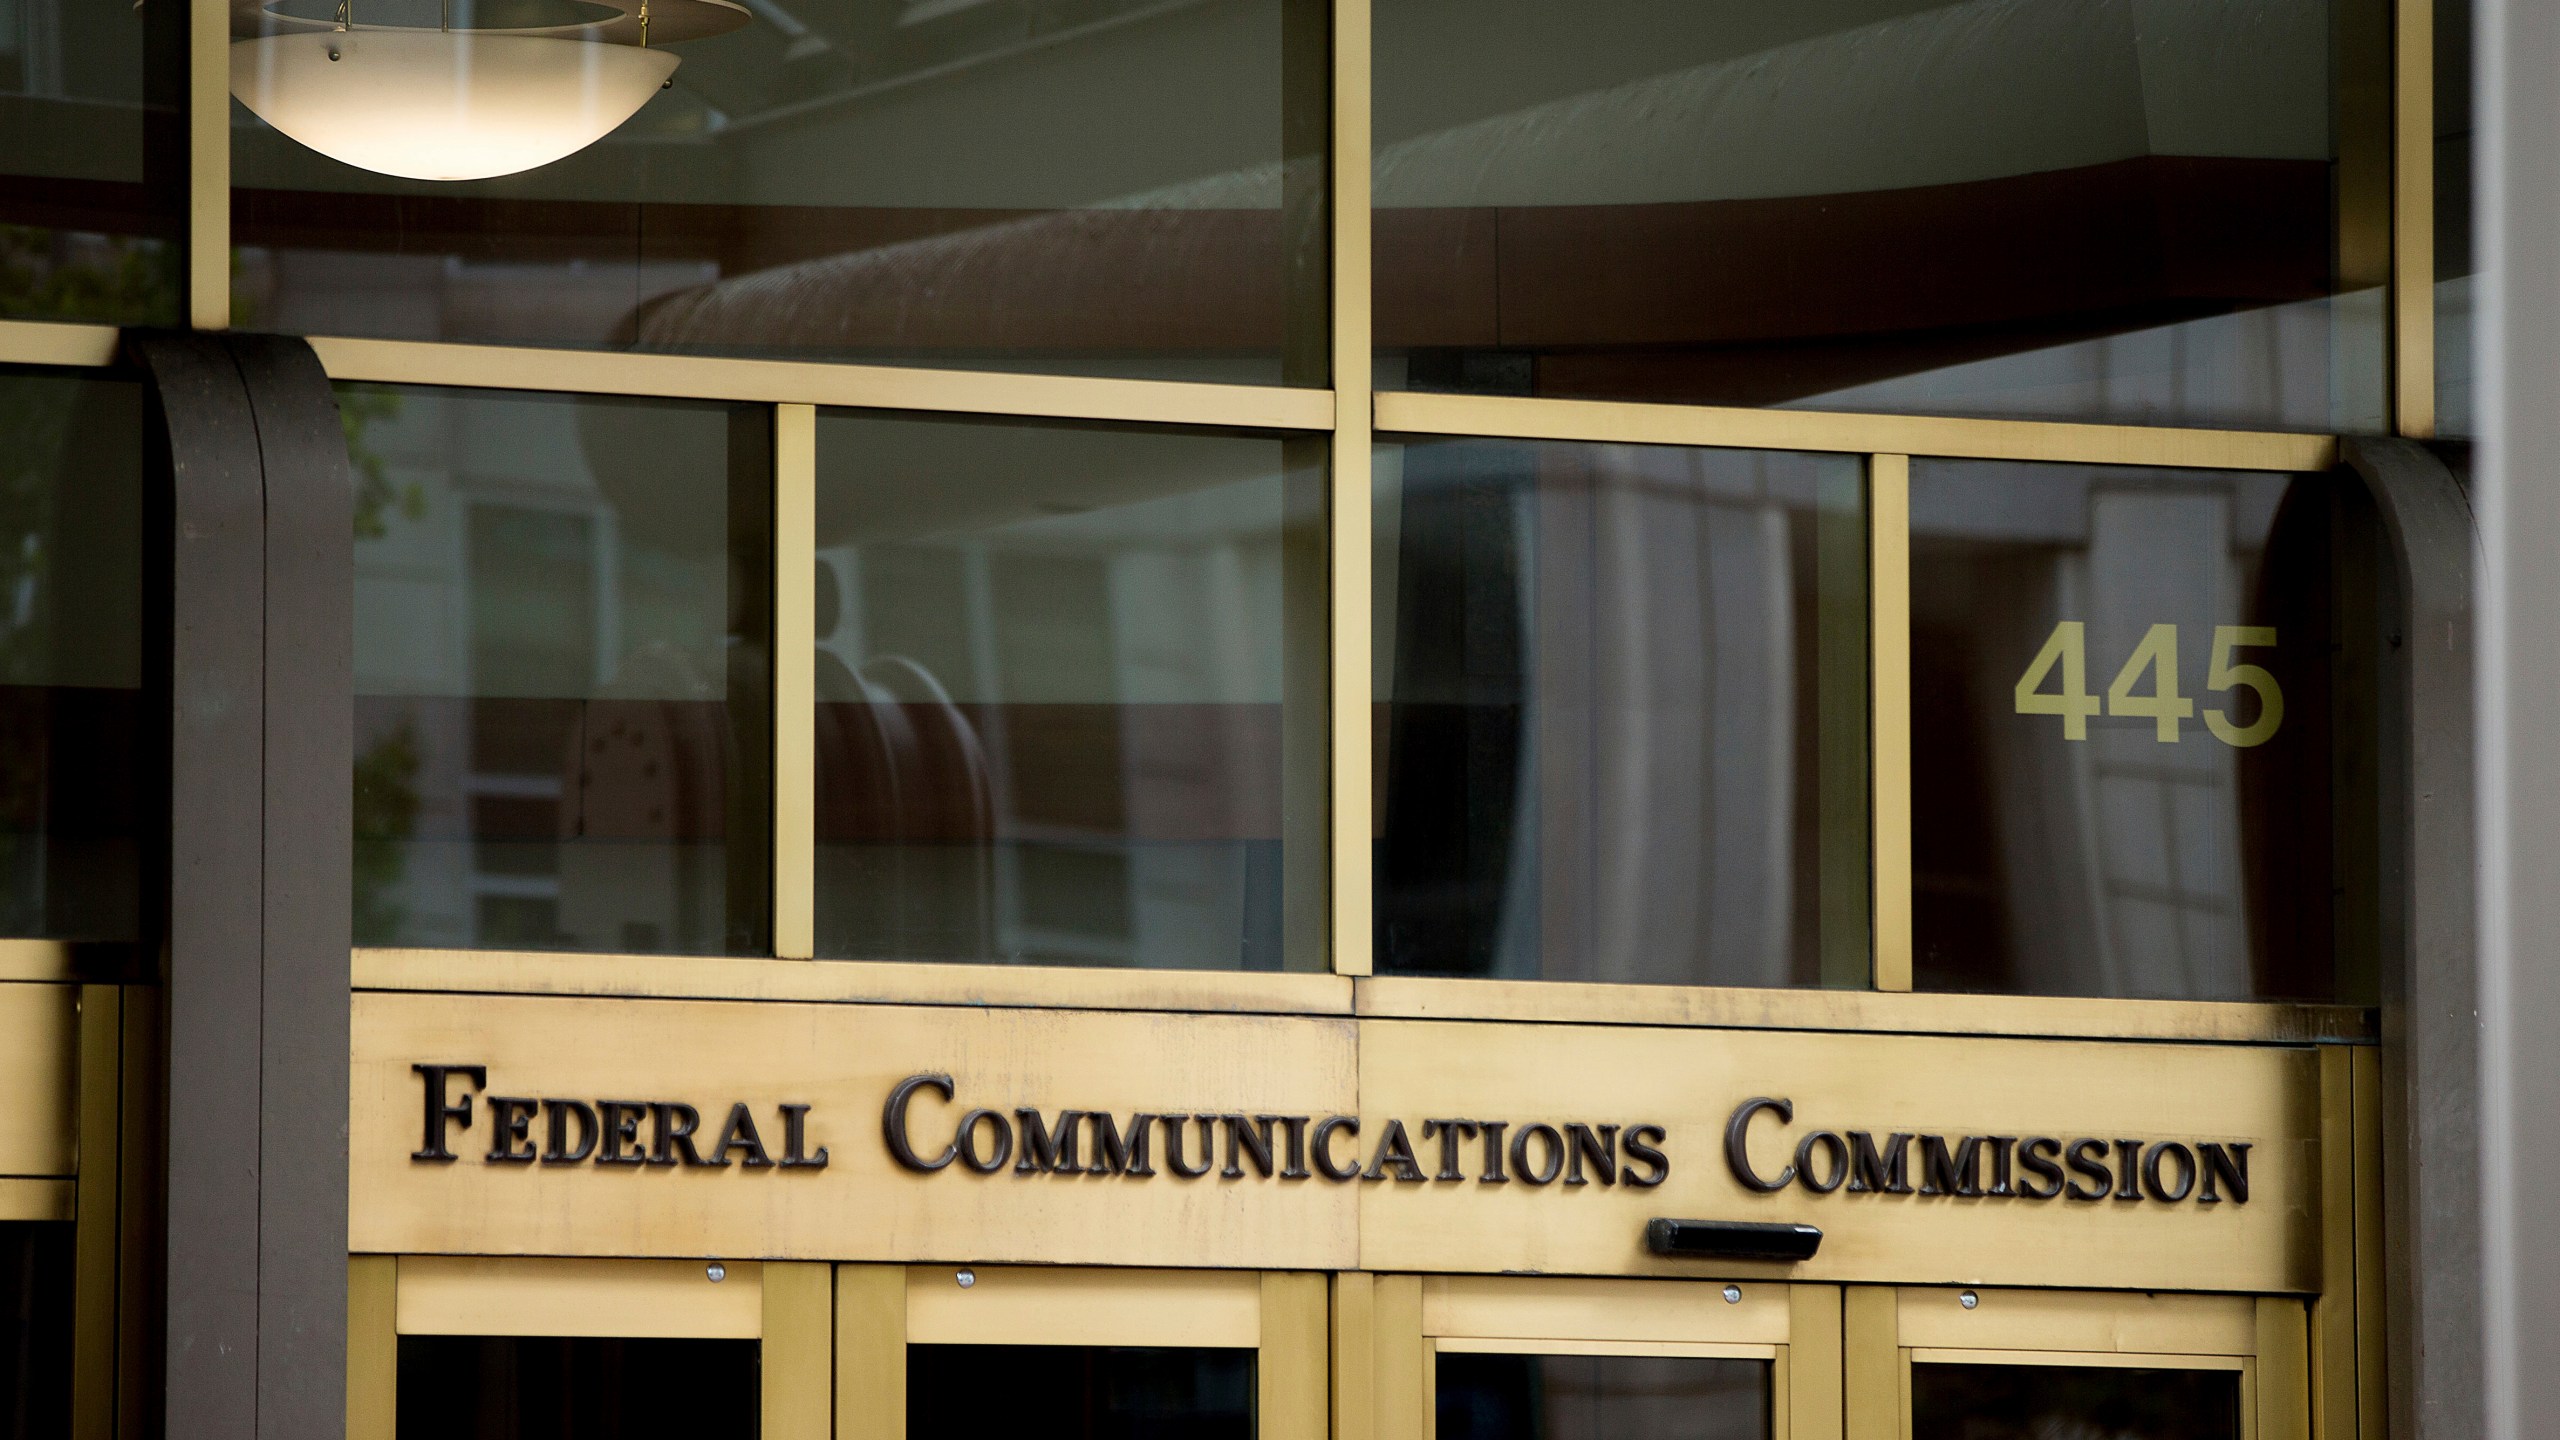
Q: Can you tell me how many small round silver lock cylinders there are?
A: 4